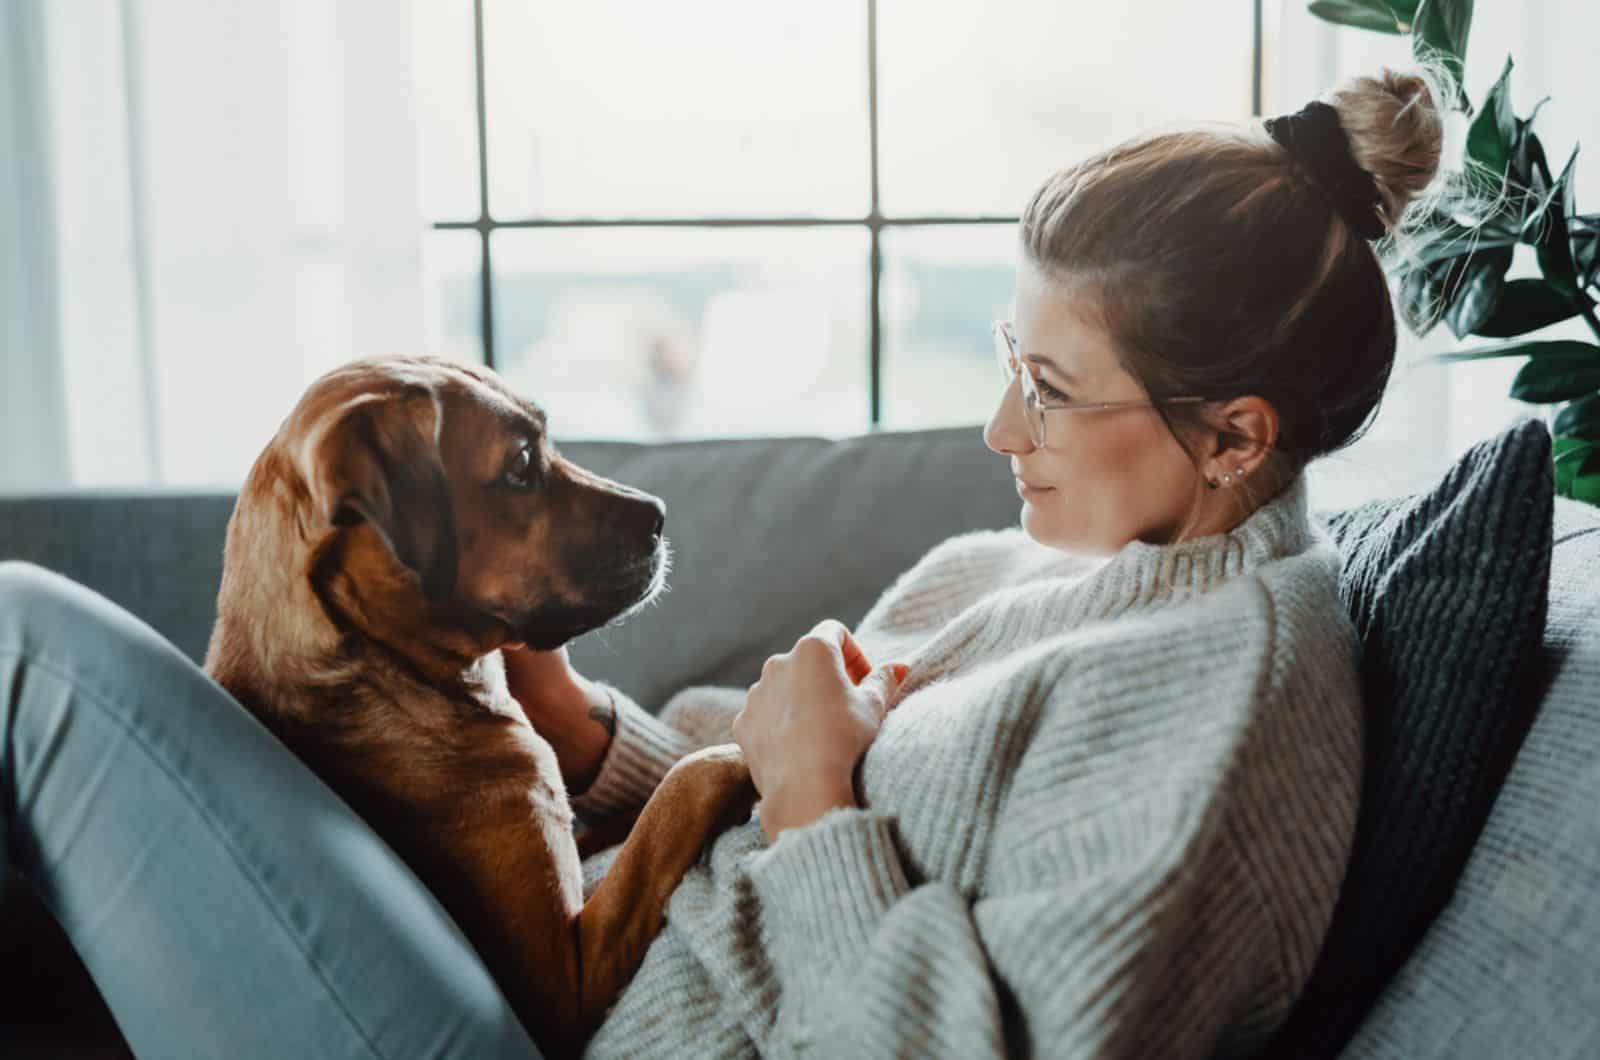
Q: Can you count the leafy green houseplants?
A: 1